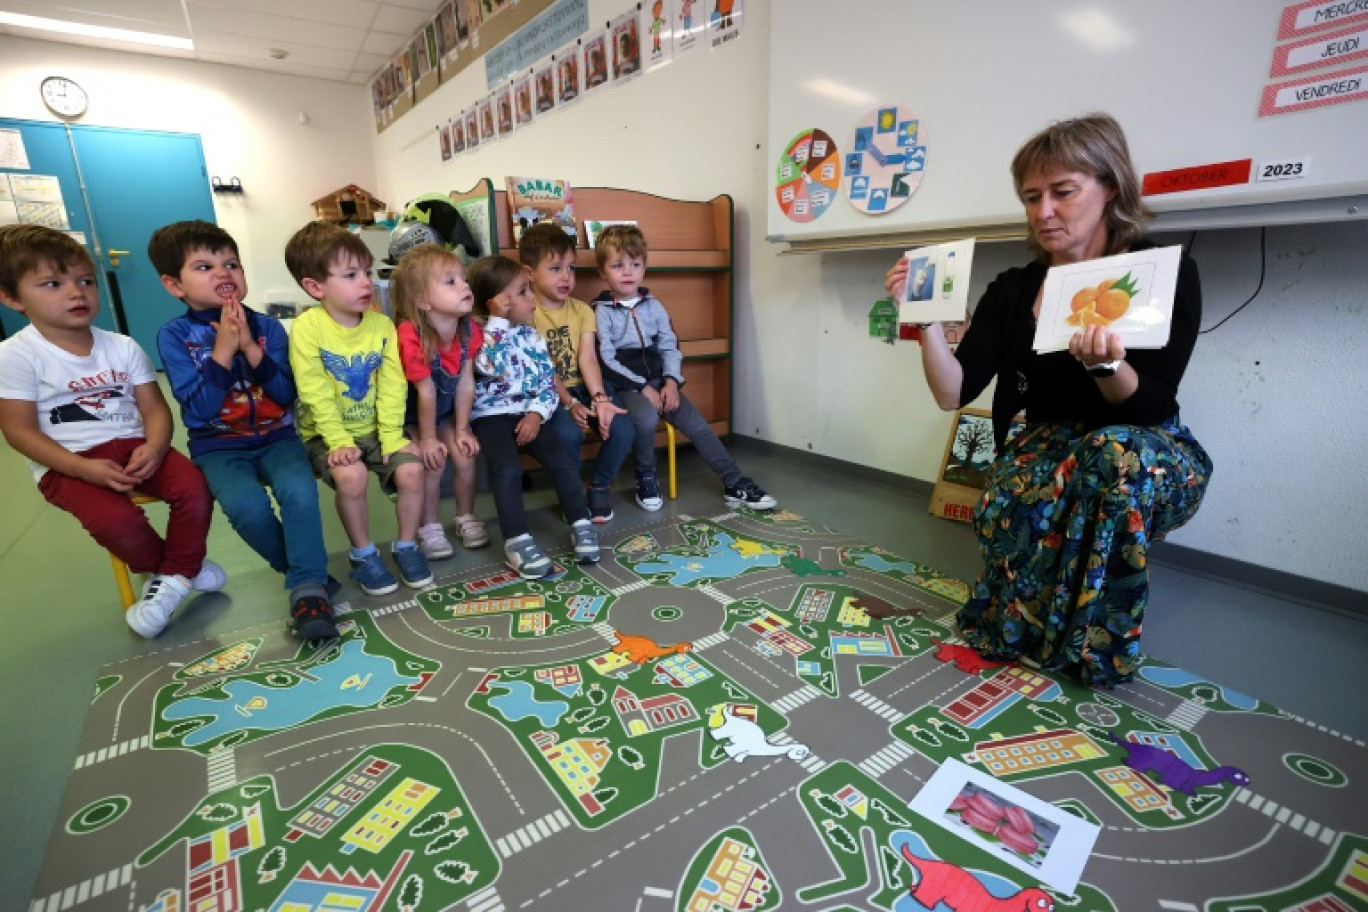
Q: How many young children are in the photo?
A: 7